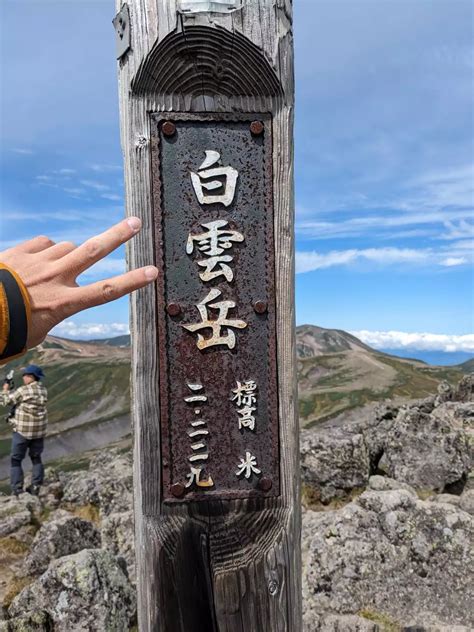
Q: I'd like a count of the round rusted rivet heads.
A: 6